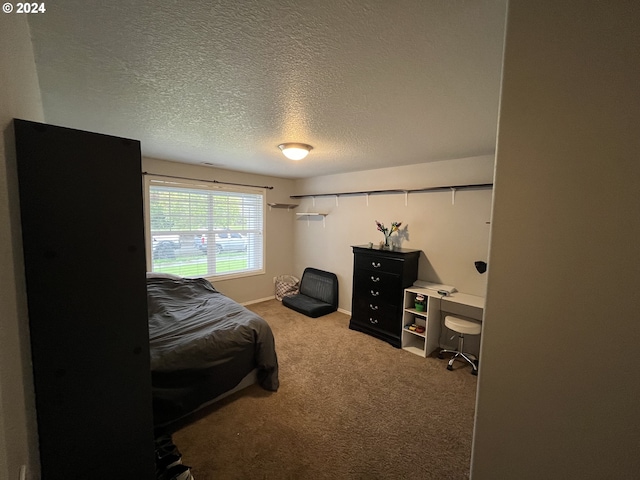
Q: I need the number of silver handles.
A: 5